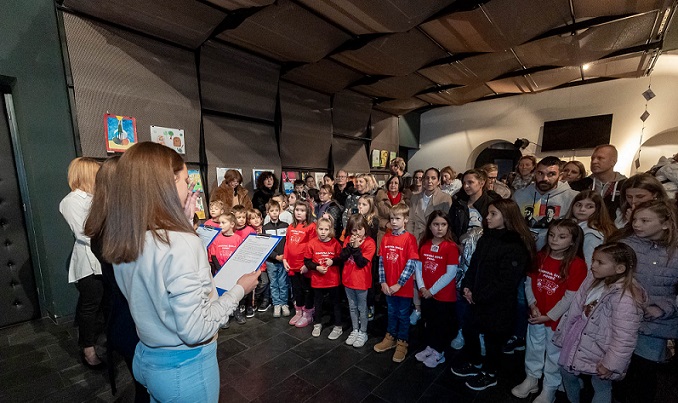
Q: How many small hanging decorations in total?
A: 3